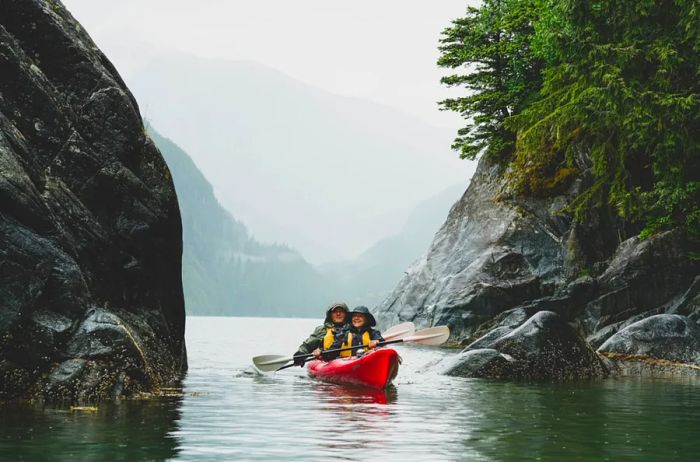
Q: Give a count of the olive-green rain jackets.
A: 1